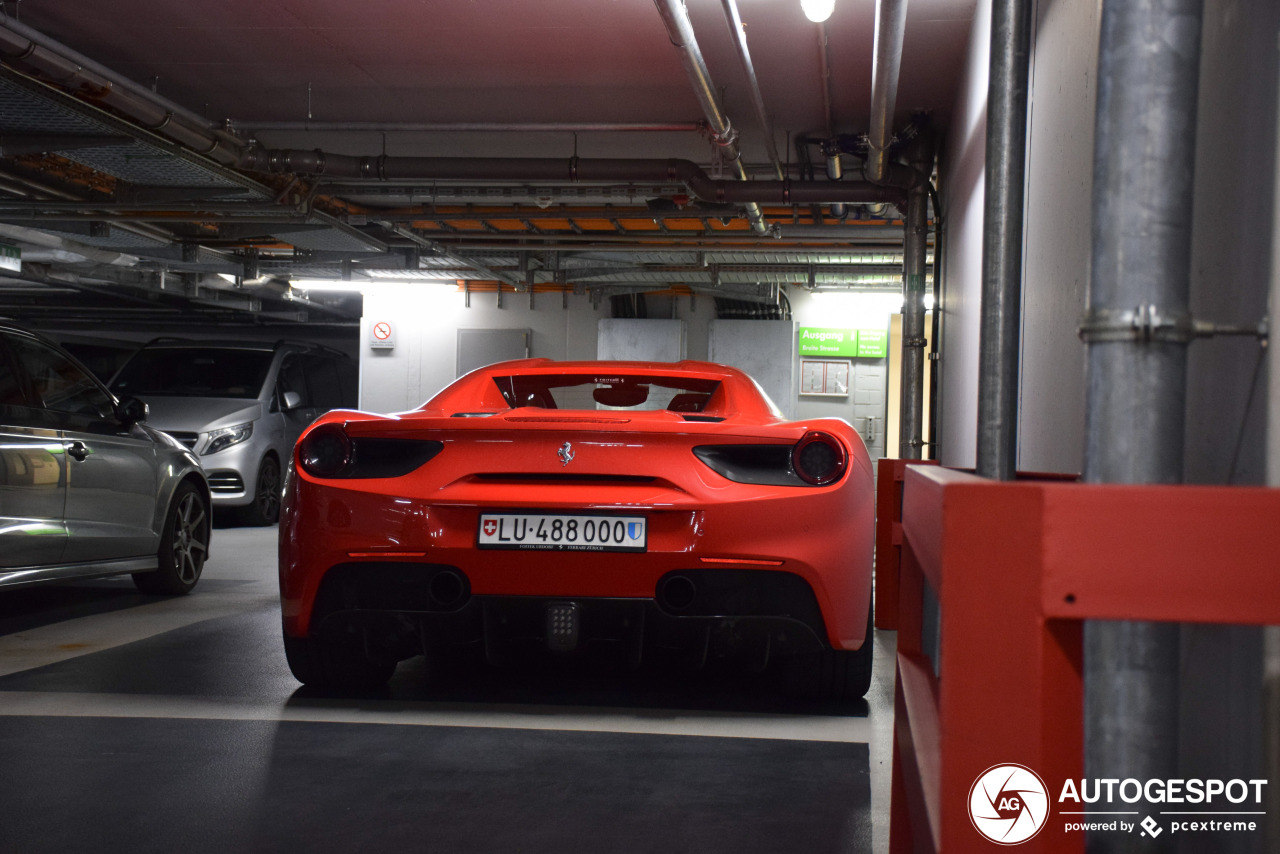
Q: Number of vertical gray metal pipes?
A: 3